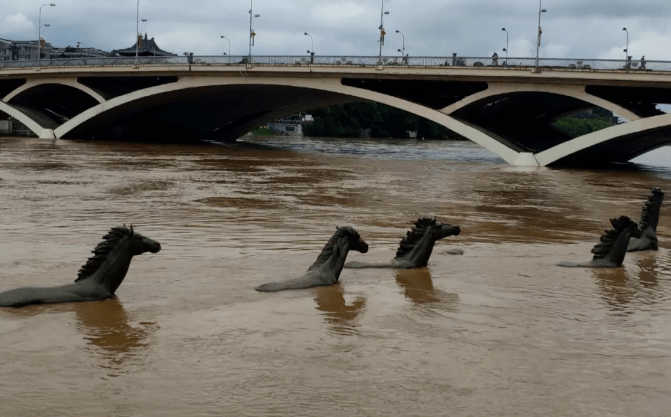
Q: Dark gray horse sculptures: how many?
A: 5